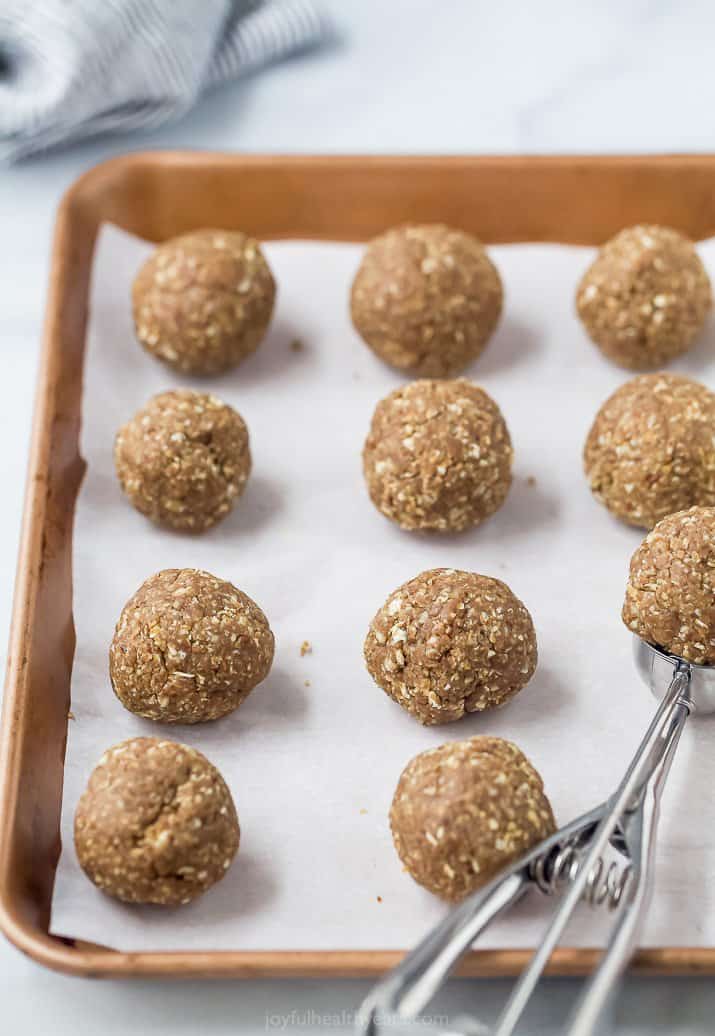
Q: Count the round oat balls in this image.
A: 11